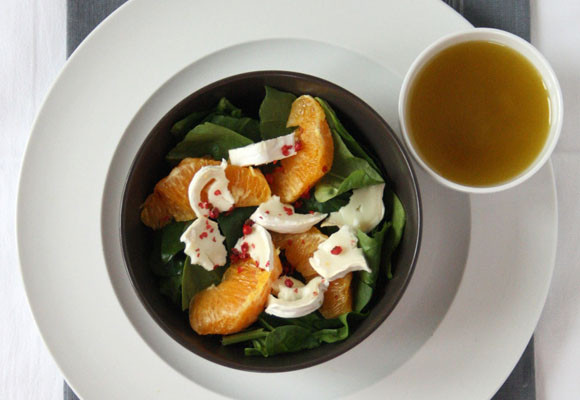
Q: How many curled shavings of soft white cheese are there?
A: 8